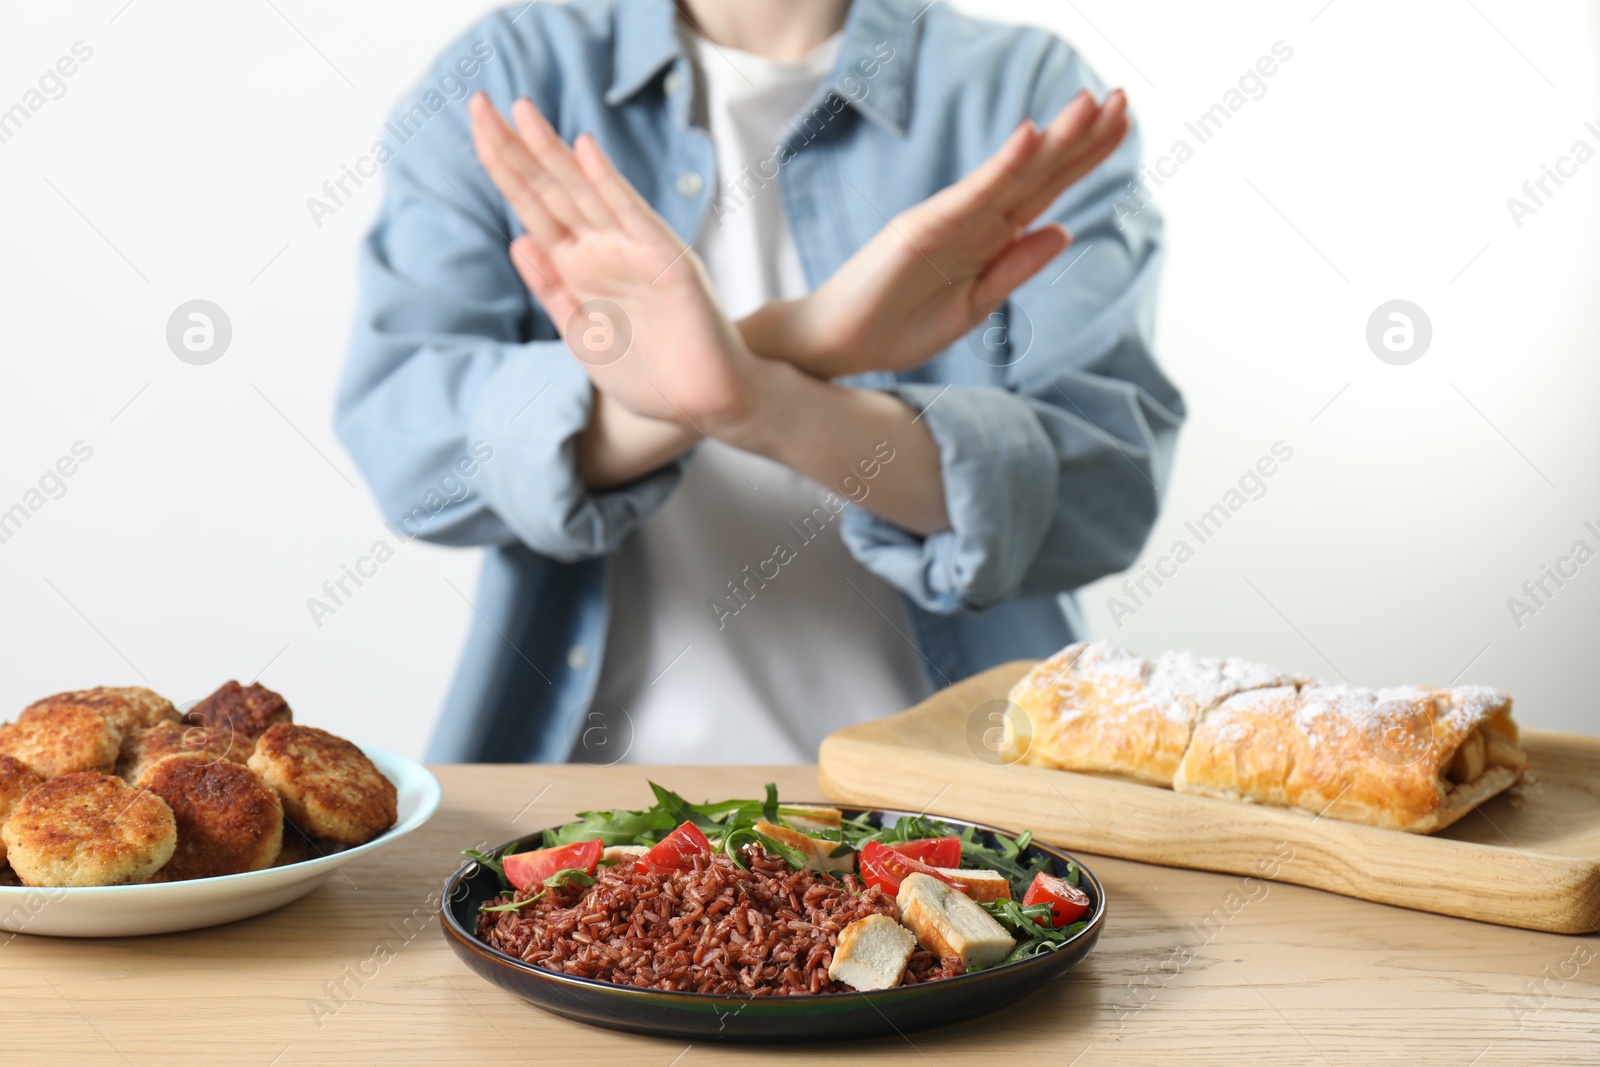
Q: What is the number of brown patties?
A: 8